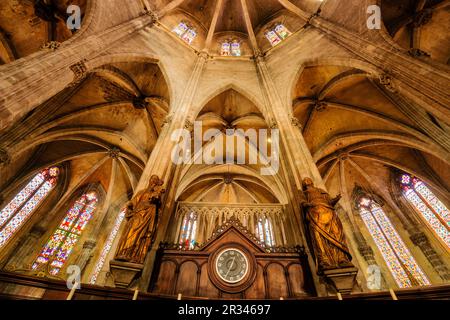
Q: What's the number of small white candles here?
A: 6